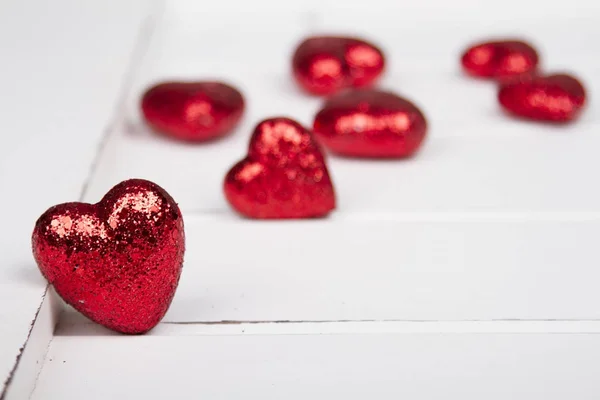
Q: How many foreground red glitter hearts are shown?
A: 1